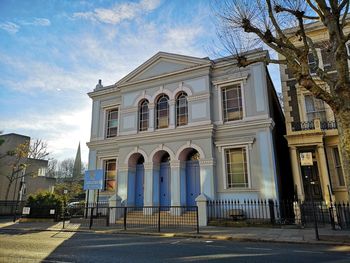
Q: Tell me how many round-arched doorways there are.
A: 3